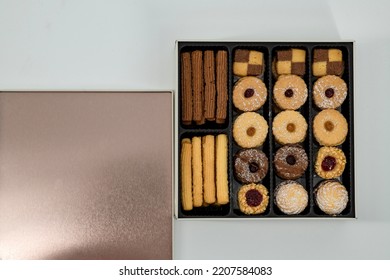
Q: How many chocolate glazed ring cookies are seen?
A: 2